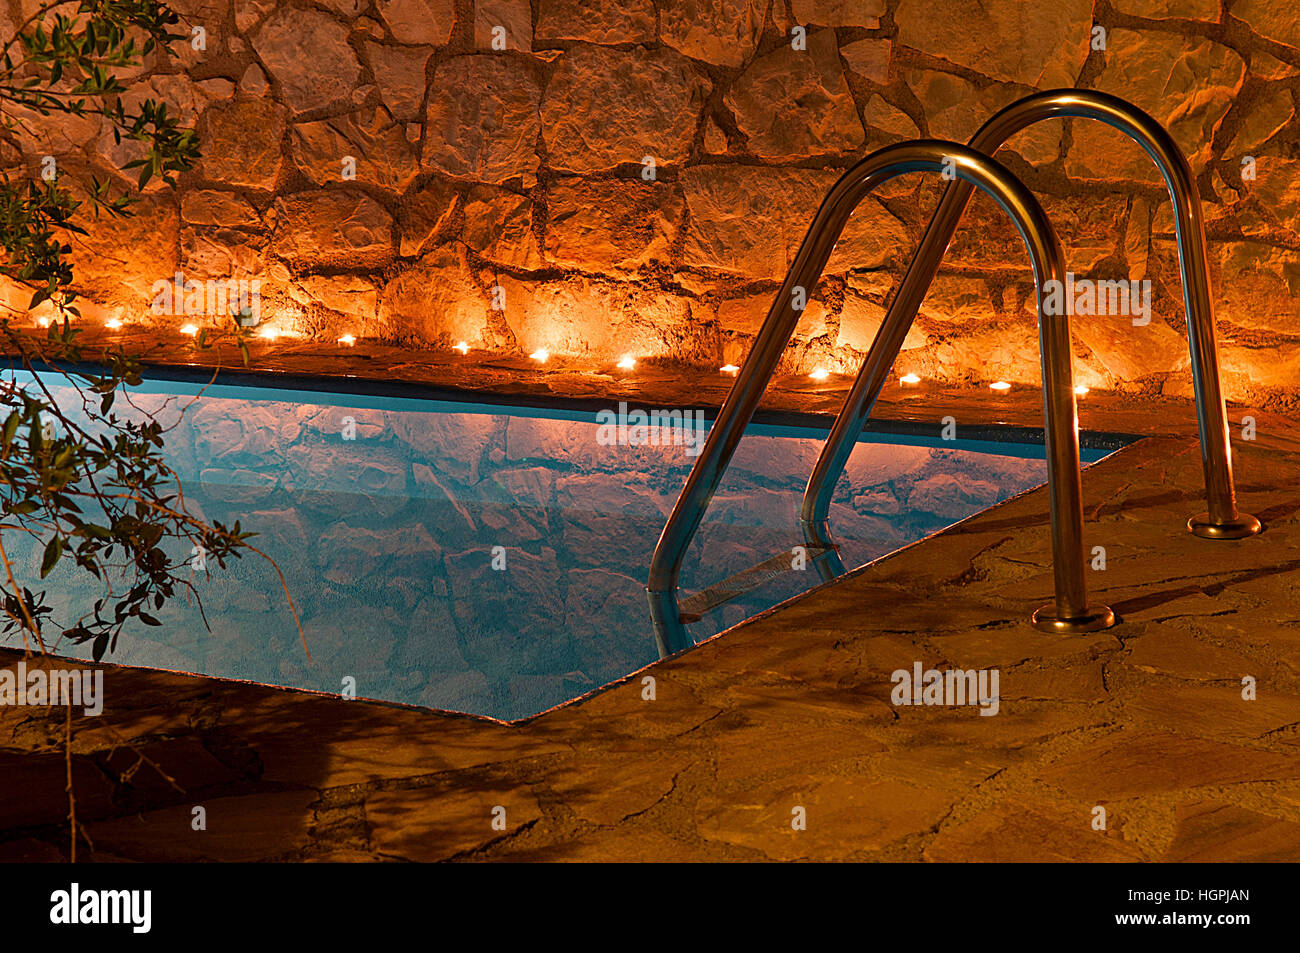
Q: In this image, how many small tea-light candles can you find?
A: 13